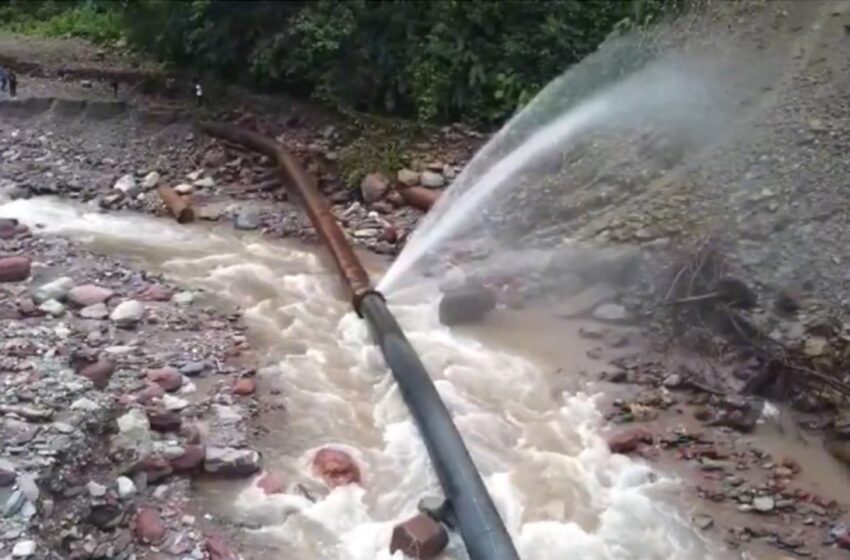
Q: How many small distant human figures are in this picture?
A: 4